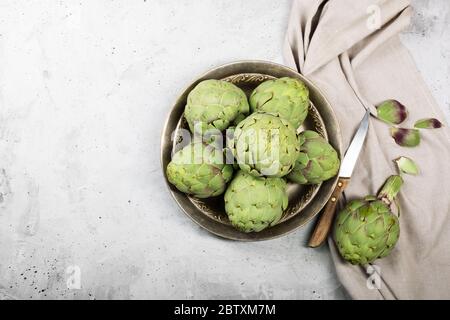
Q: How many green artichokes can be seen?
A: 7